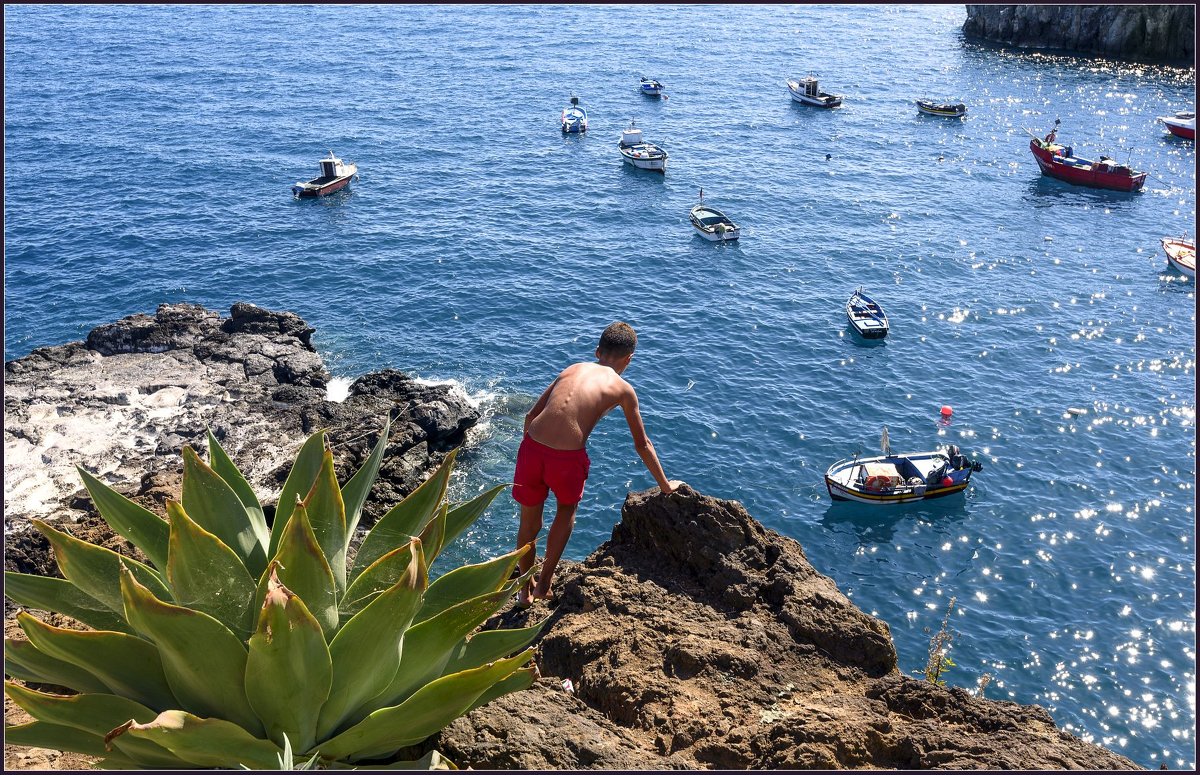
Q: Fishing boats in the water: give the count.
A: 12